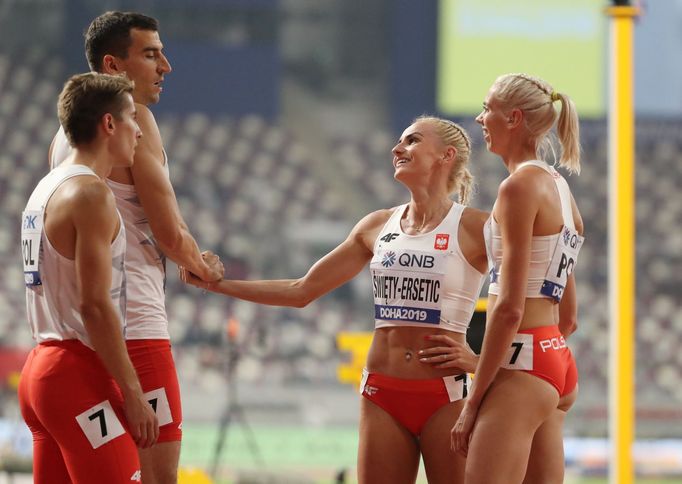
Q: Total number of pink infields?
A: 0